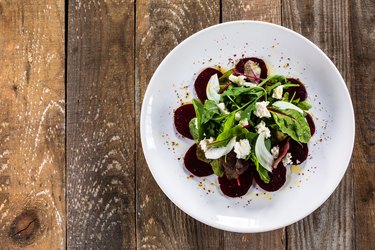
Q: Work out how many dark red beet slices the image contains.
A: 9